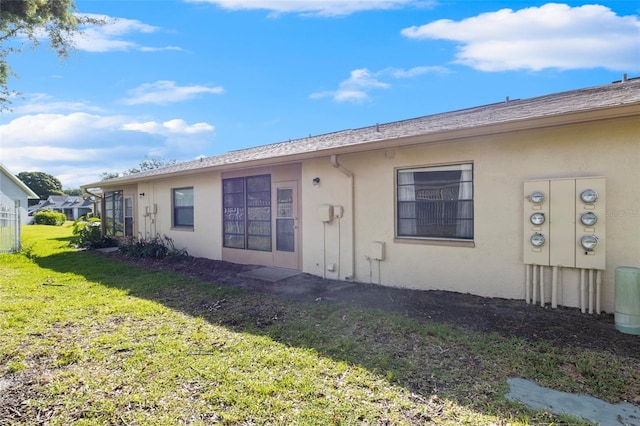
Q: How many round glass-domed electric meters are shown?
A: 6